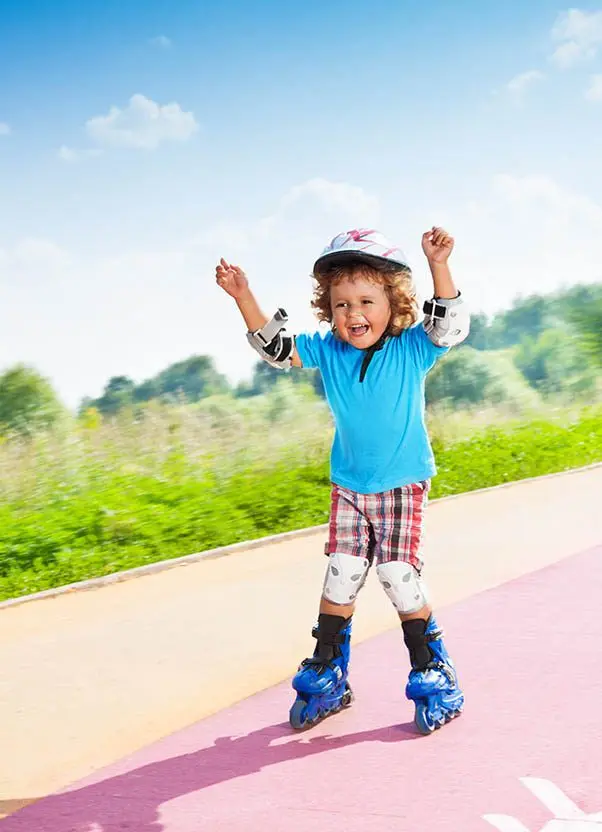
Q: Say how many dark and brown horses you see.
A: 0